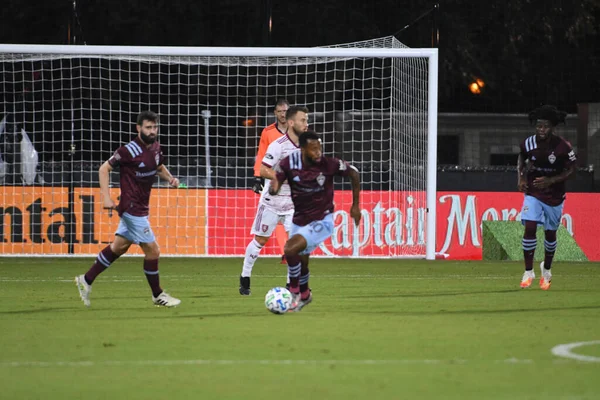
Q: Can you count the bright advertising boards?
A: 2